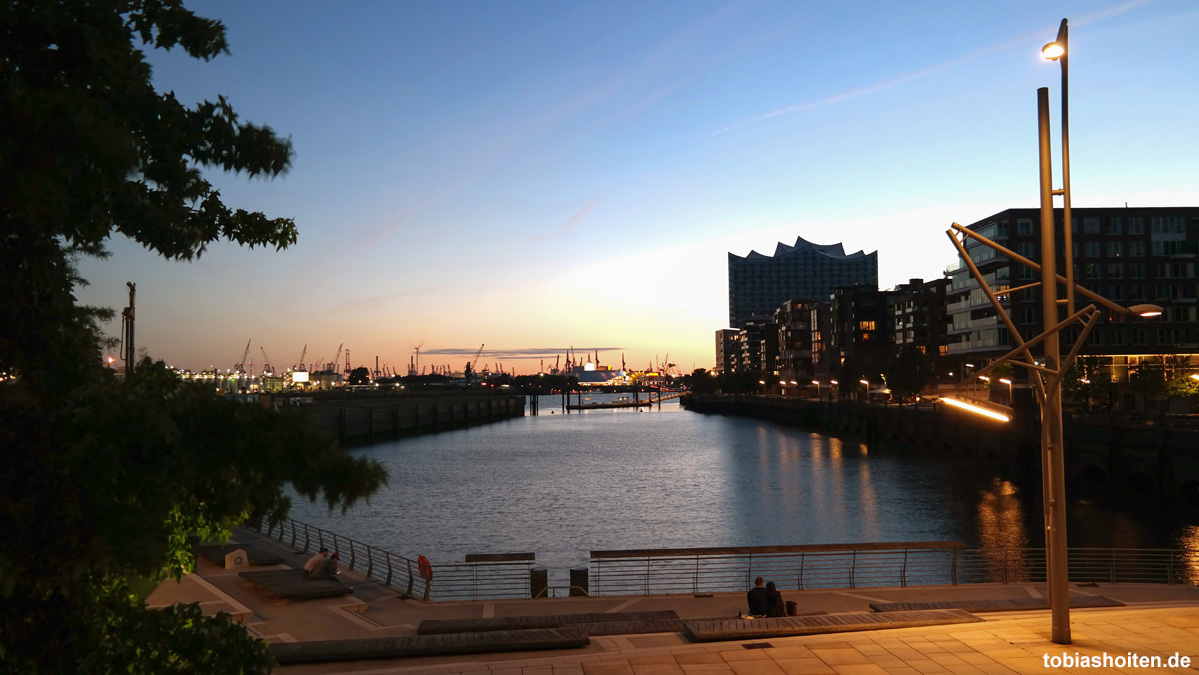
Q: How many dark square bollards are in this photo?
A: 2